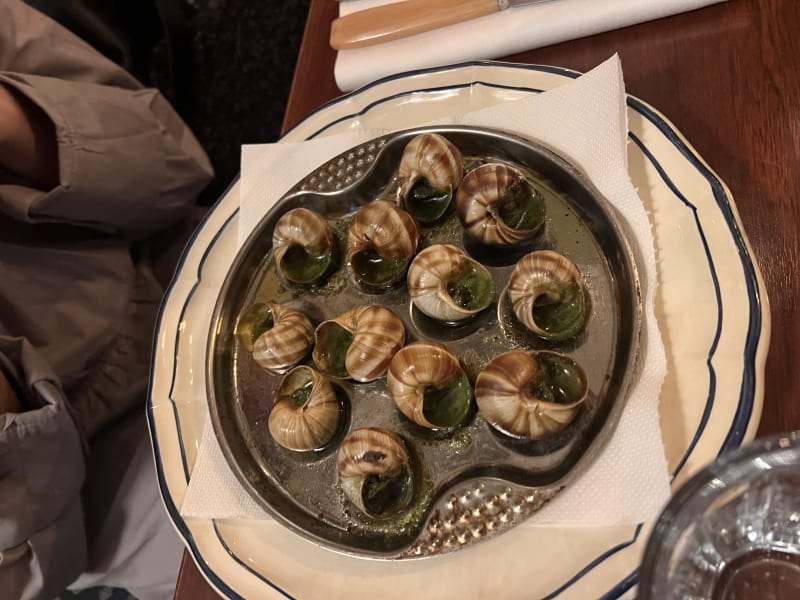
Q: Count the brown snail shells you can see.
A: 12